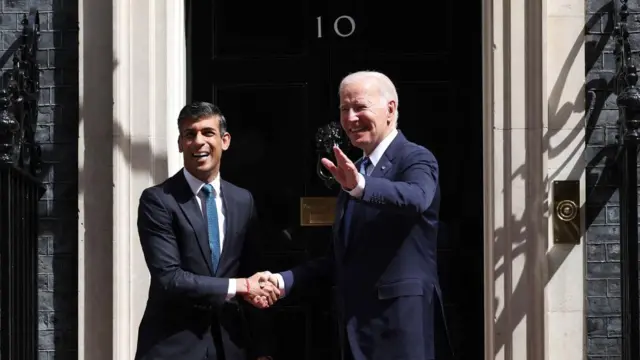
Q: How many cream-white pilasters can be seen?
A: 2